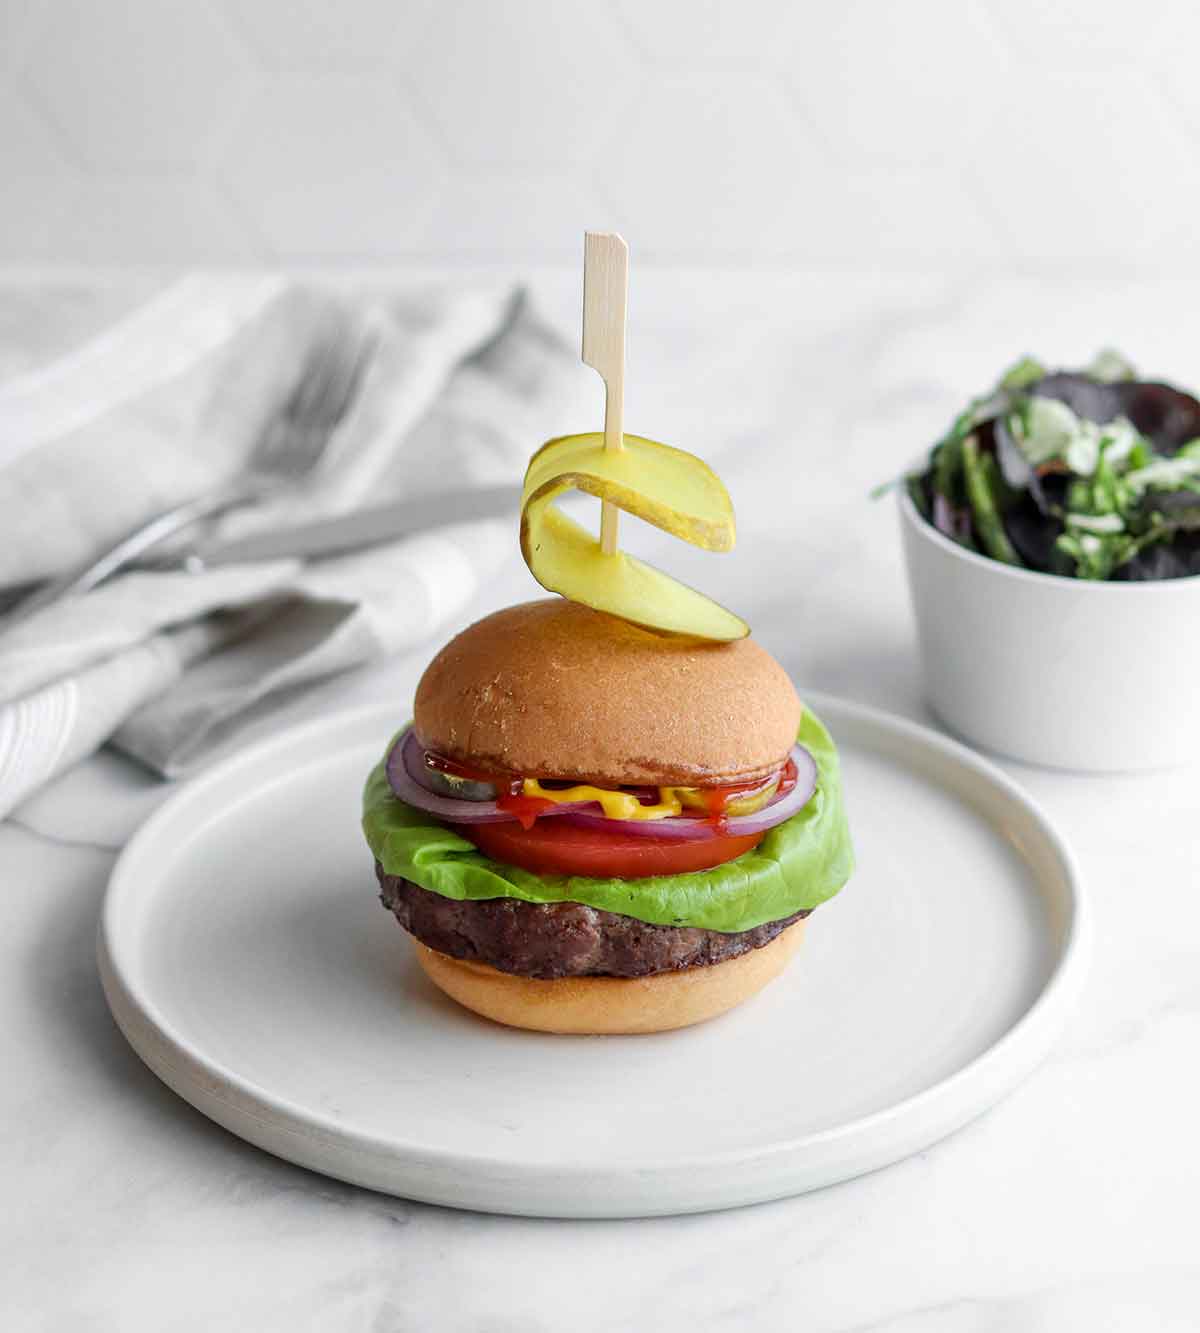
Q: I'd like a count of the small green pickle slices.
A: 2